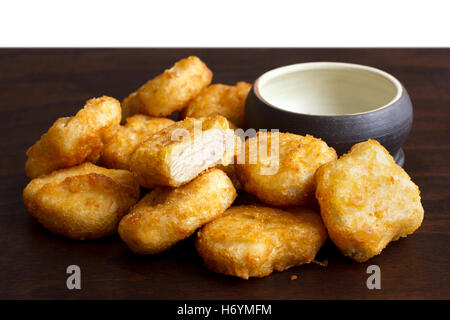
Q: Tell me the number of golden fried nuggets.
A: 10